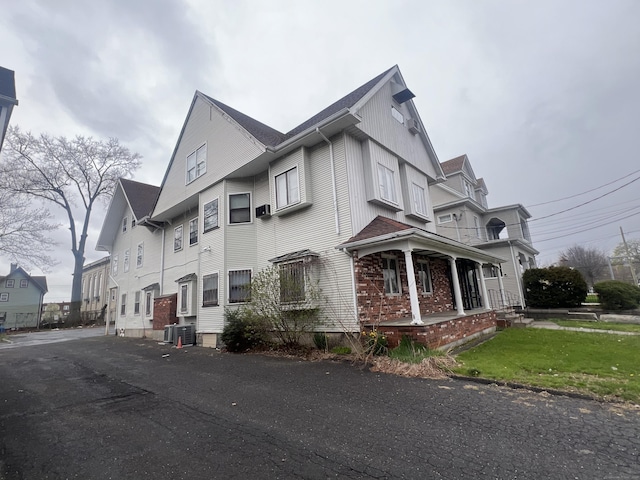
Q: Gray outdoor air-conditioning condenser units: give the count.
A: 2